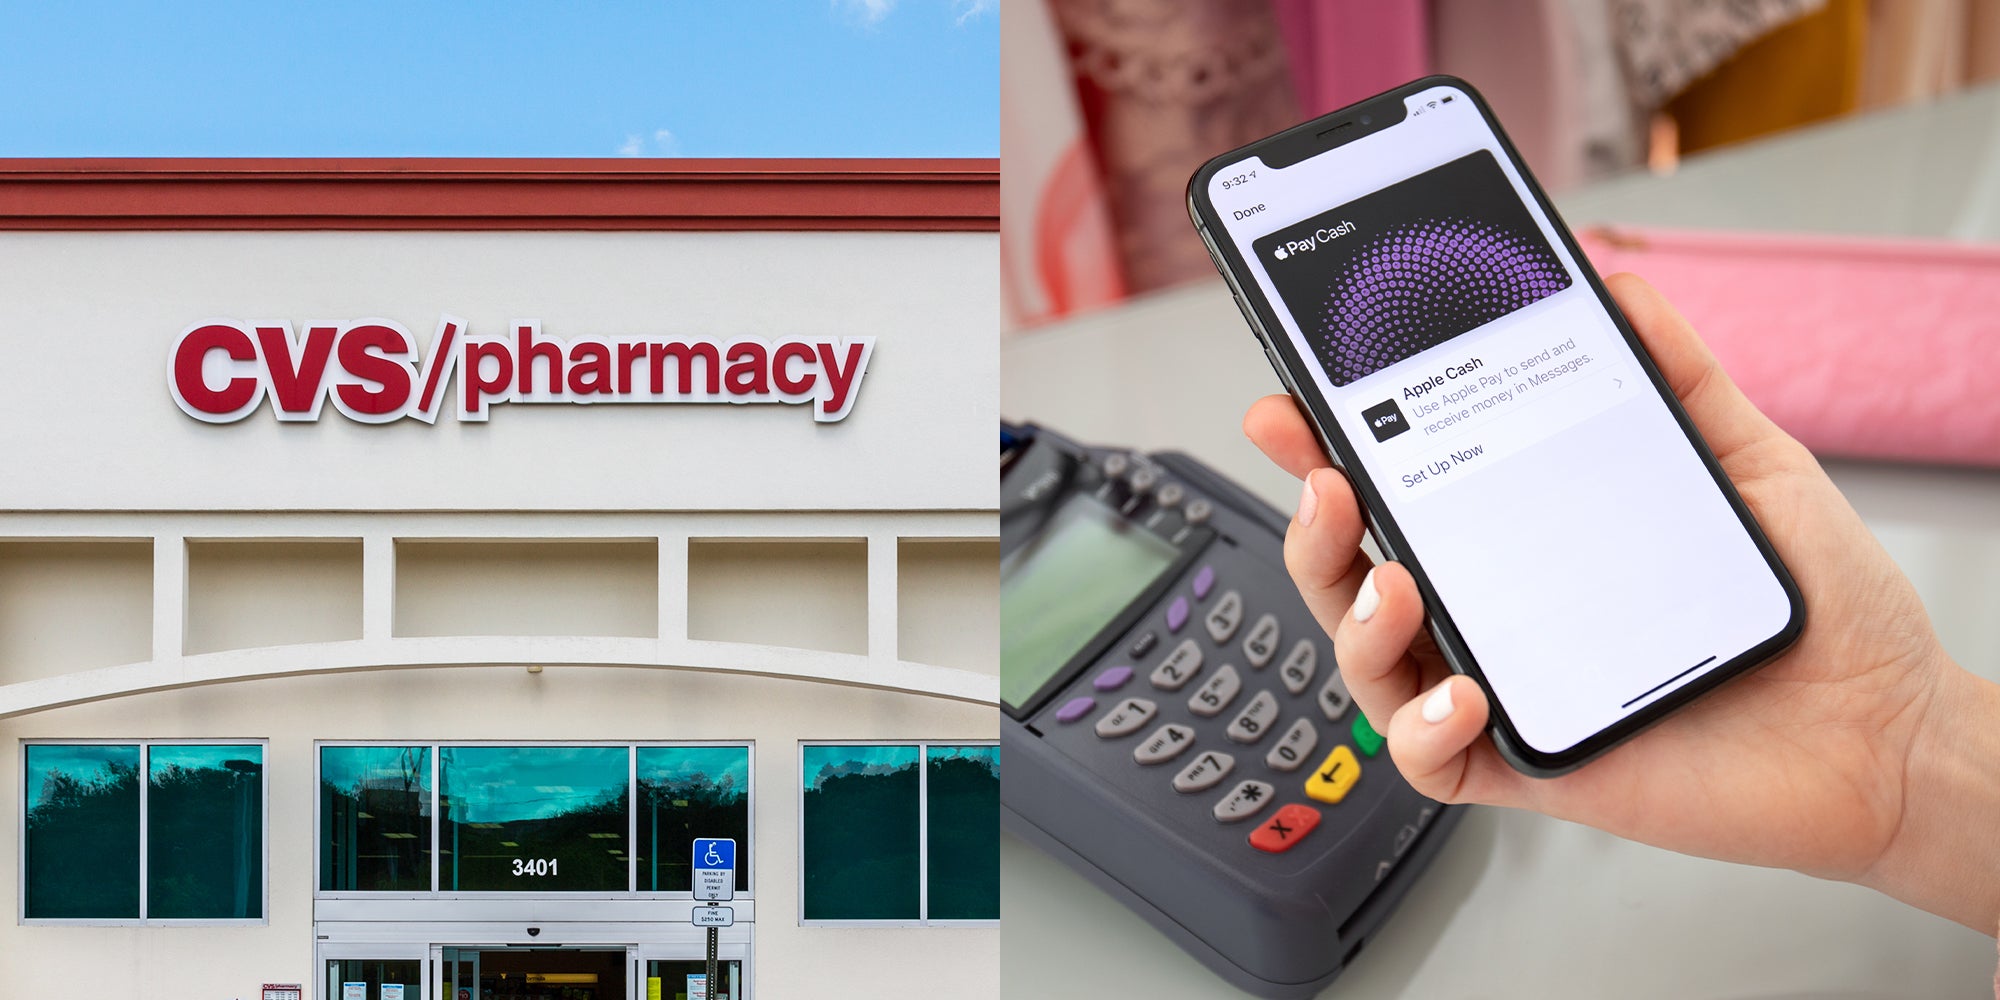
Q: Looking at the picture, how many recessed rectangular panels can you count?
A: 5